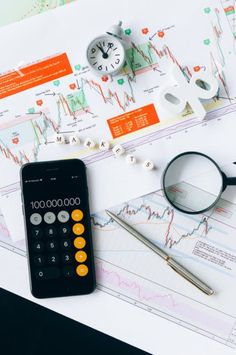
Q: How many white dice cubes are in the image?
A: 7